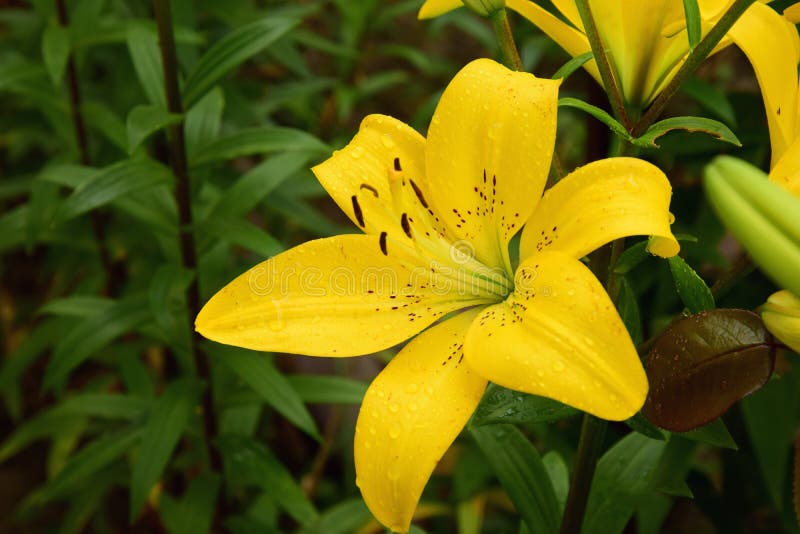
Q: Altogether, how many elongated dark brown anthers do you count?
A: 6